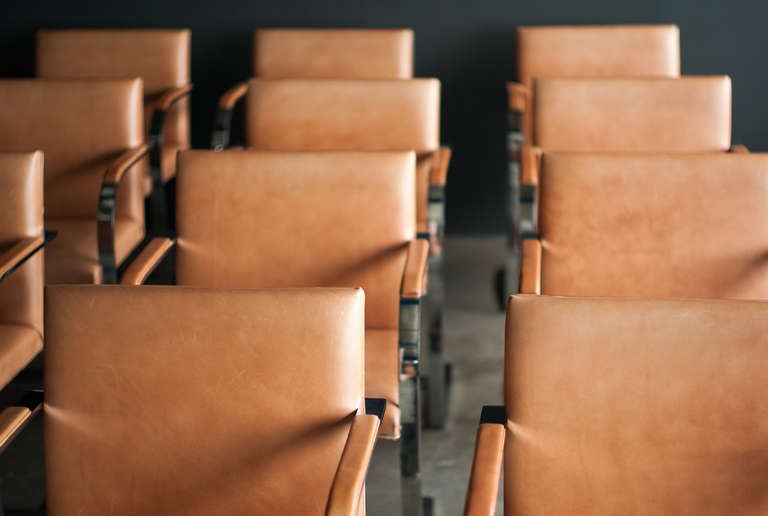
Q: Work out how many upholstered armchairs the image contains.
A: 11